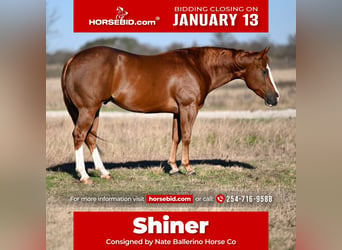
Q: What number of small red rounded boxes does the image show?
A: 1